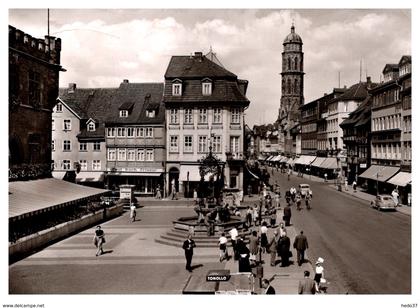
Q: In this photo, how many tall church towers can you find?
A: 1